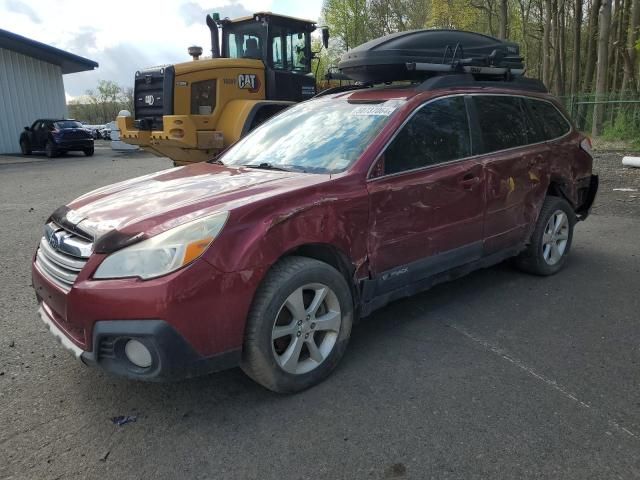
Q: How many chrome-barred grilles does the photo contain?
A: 1